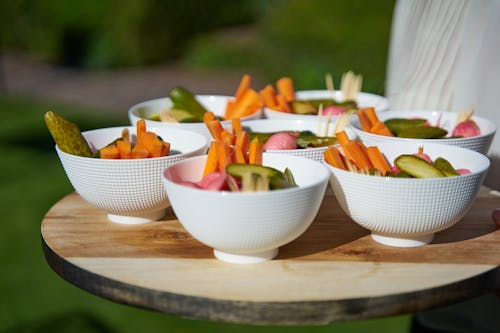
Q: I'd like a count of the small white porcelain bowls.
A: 7